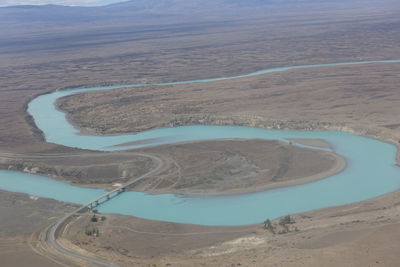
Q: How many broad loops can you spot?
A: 2